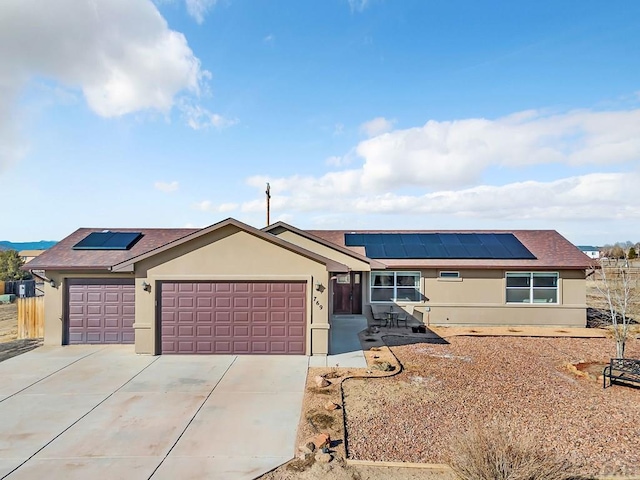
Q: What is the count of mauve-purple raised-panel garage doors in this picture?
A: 2